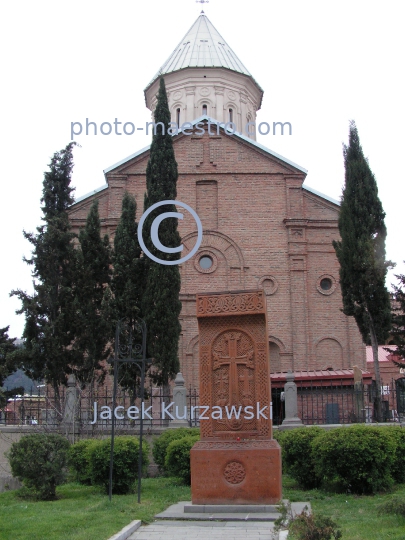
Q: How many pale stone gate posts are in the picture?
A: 3